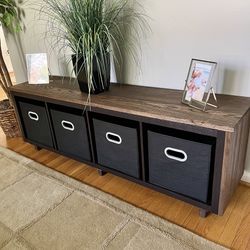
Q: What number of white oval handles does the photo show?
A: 4